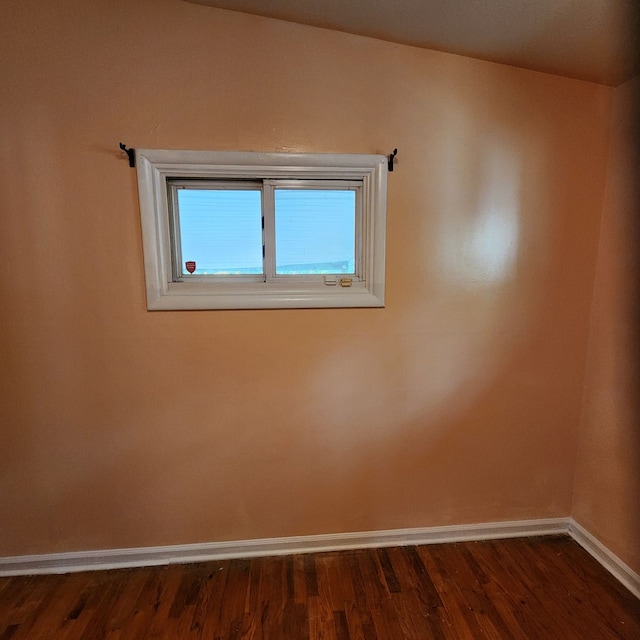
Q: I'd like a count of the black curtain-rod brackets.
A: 2